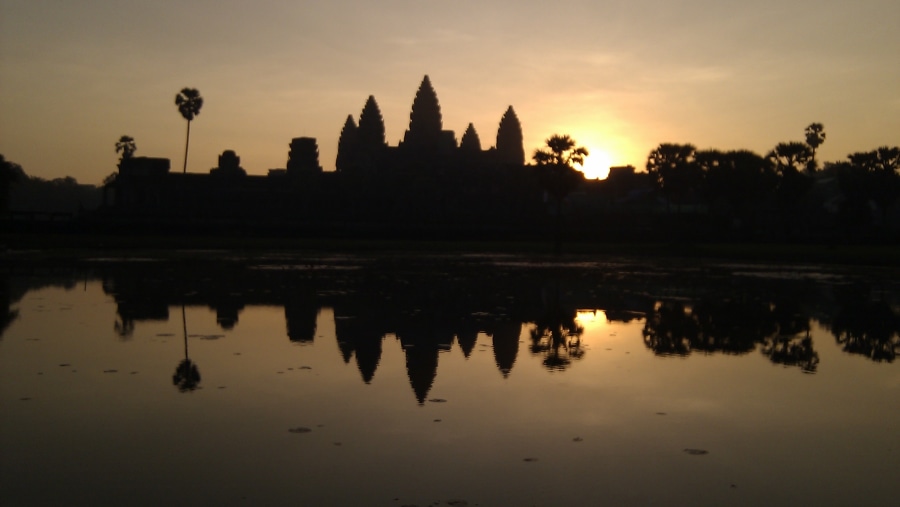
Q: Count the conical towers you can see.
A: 5